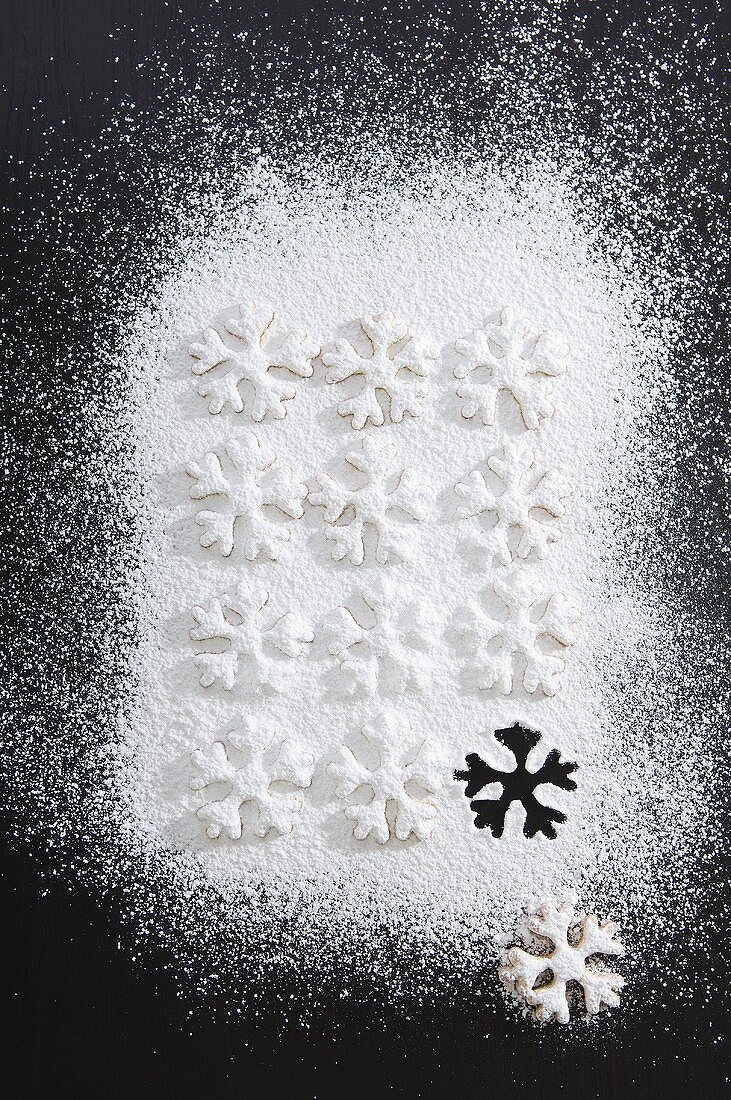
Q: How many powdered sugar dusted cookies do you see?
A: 12